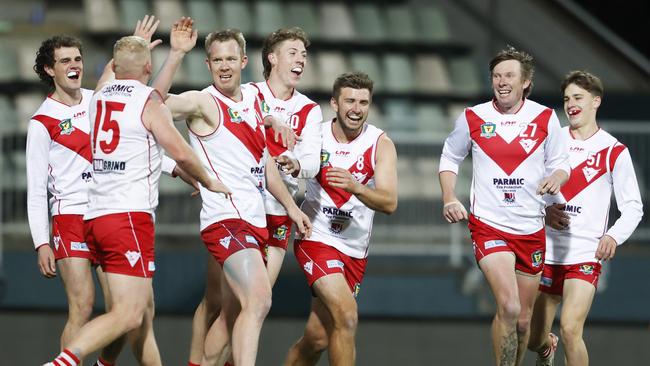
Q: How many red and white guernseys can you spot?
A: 7